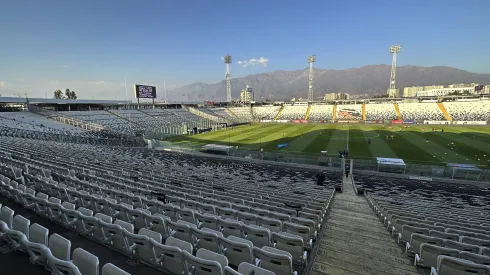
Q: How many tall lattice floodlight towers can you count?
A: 3